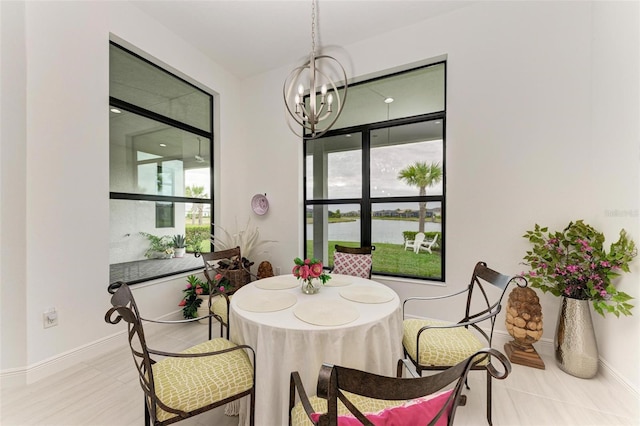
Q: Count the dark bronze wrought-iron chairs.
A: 5